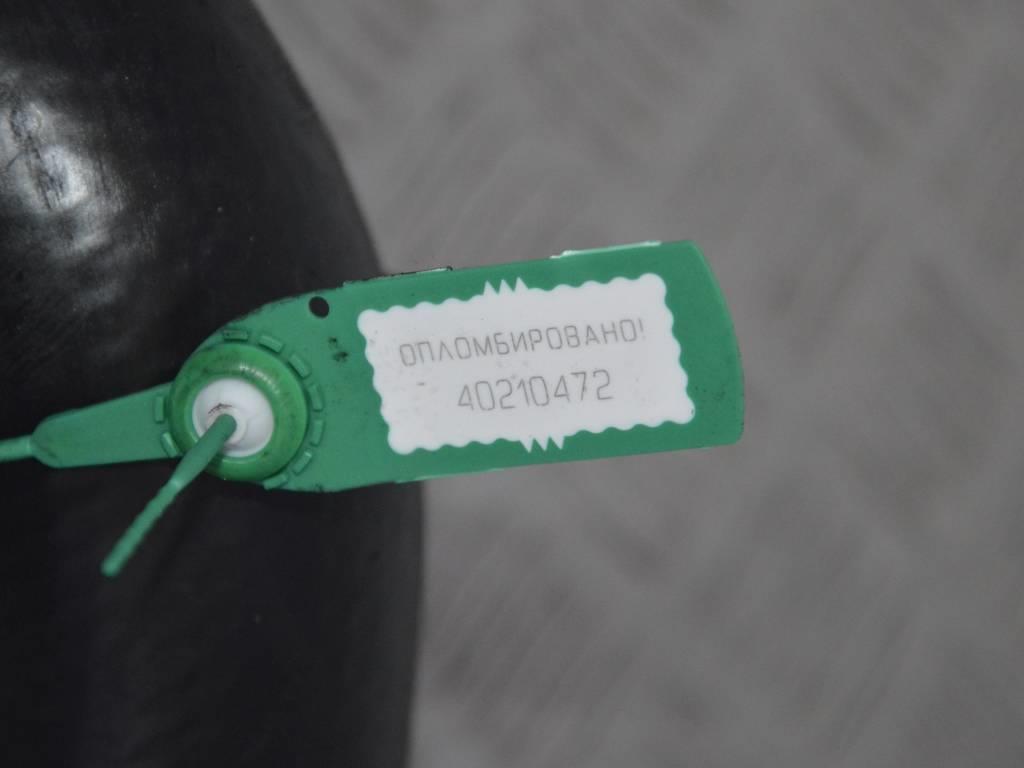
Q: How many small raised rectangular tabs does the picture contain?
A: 9